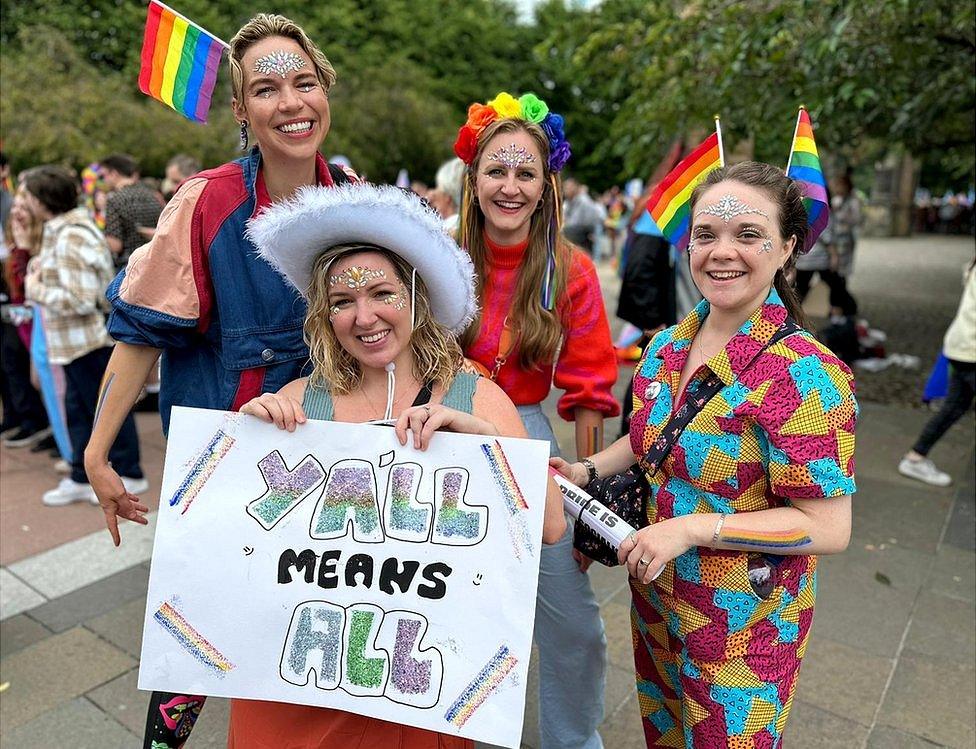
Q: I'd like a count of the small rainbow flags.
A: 3